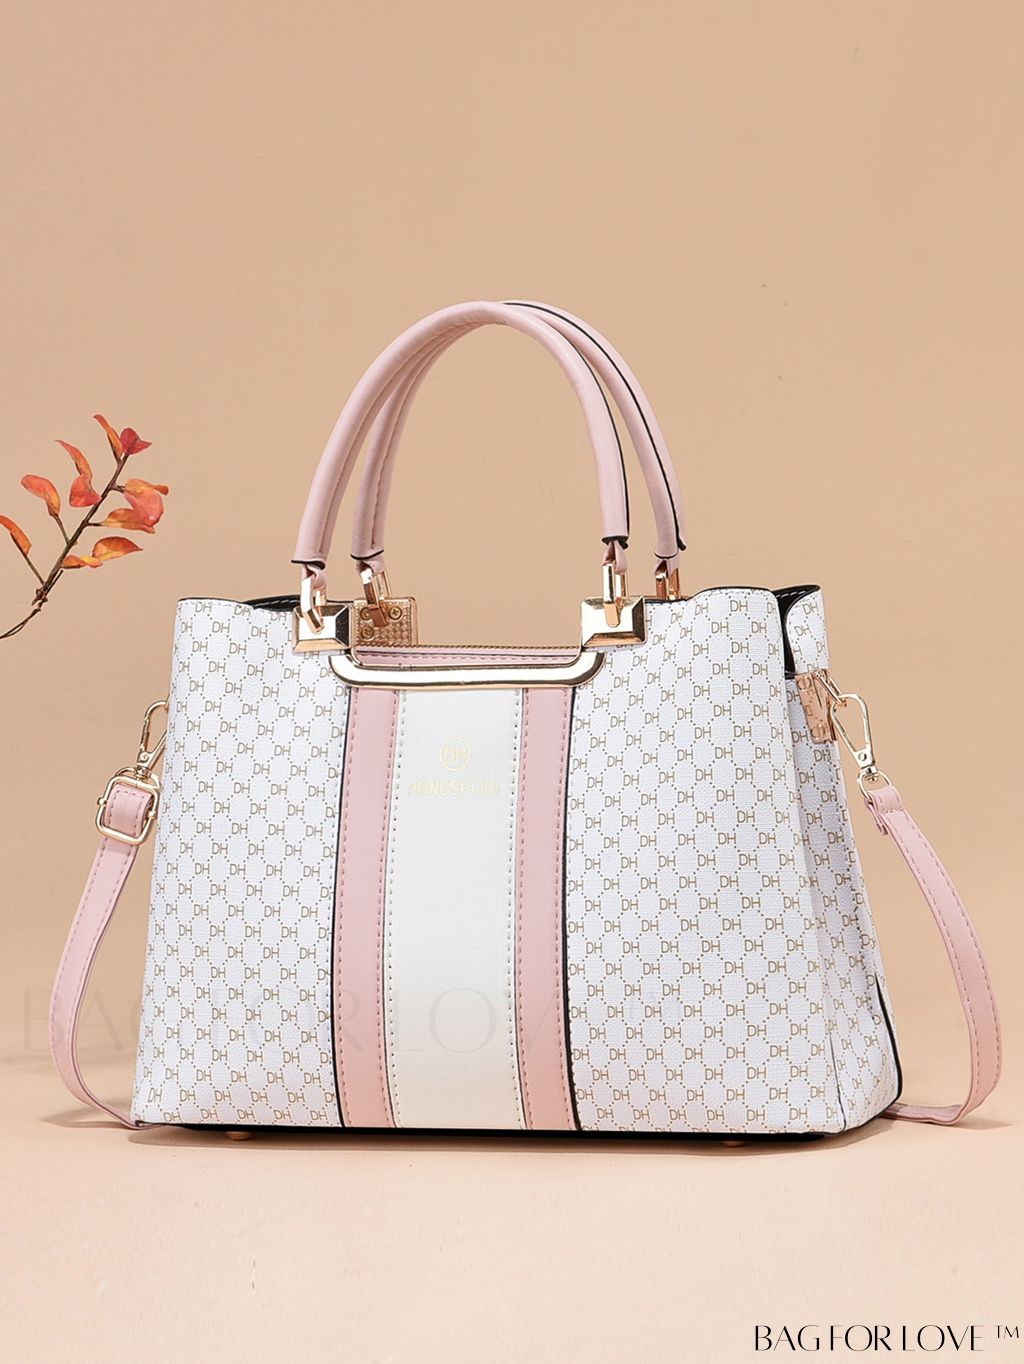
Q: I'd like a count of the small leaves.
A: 11